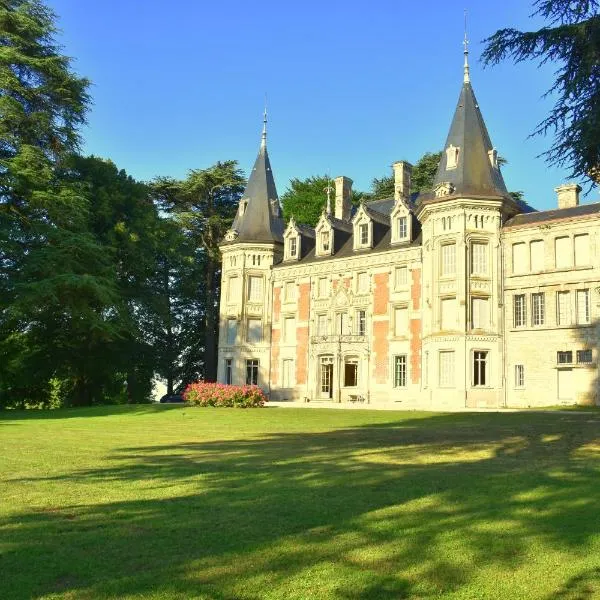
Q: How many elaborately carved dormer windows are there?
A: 4